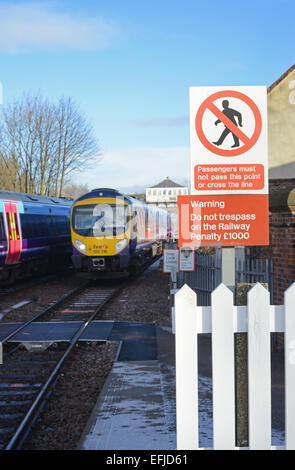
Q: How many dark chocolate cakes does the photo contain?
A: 0